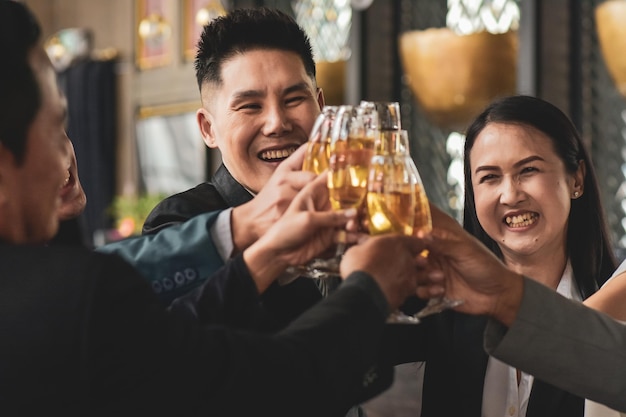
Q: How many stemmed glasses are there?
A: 6